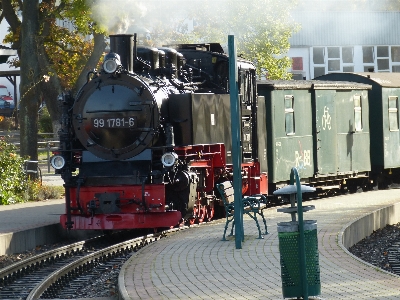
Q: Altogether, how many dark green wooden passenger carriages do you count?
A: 2